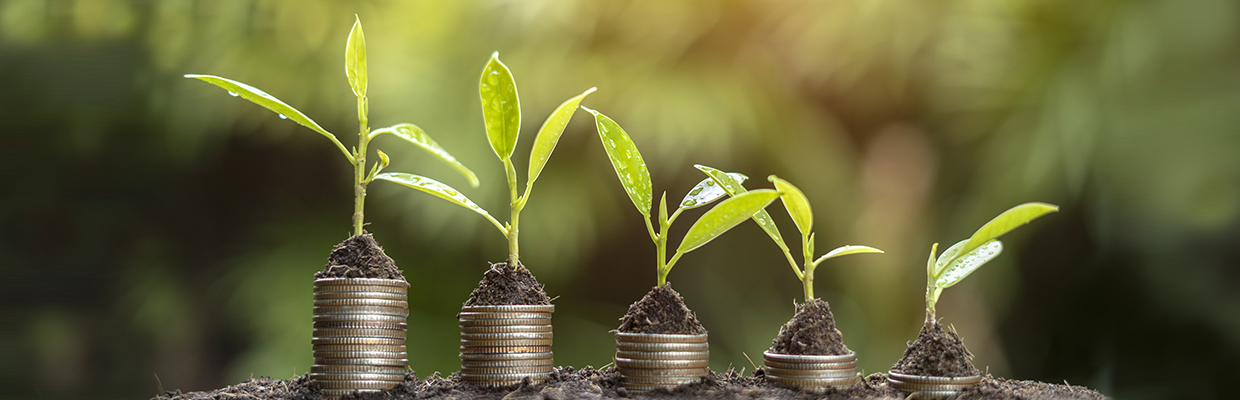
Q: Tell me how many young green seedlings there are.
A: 5